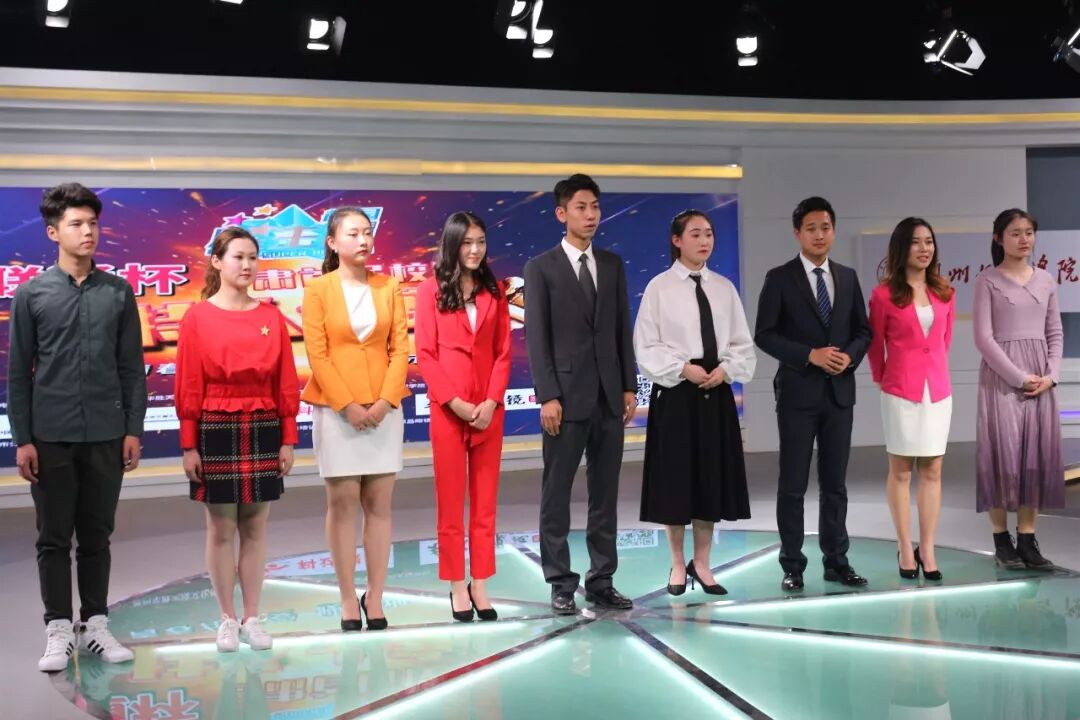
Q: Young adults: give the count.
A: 9